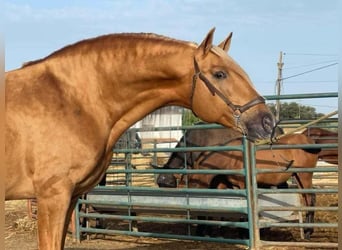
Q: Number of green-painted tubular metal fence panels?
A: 2